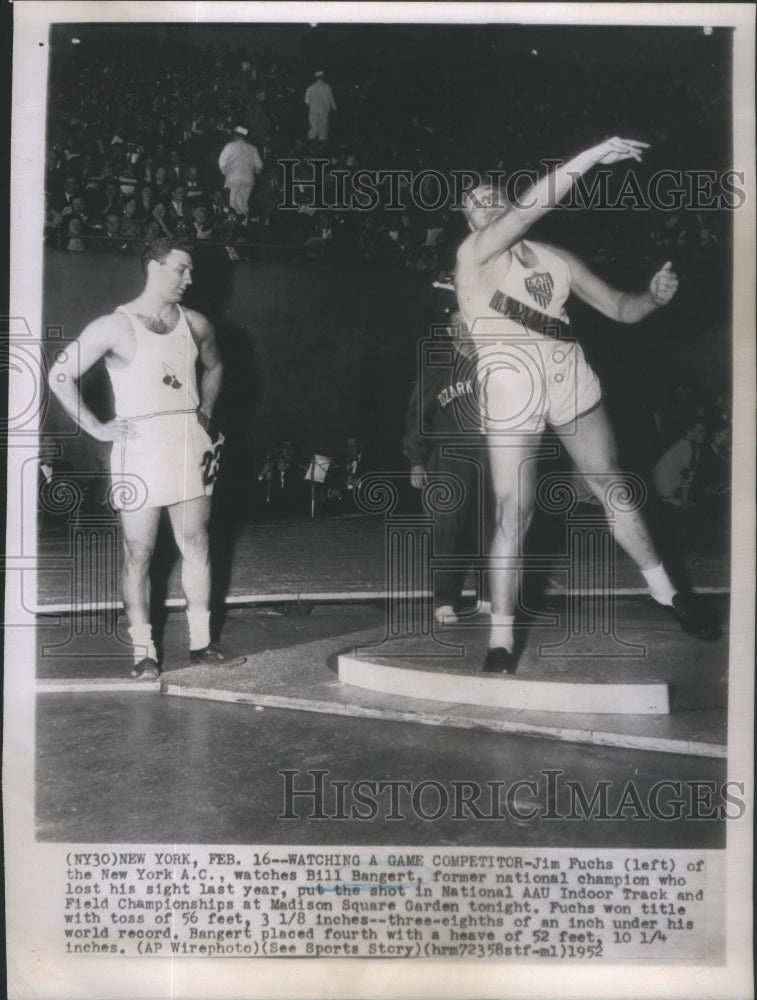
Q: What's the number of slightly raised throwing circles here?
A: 1